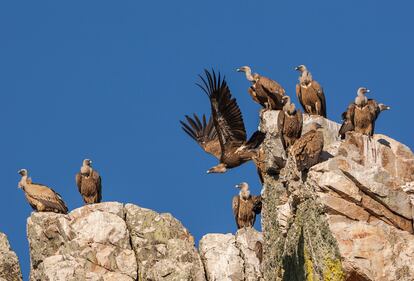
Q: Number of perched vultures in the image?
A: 9